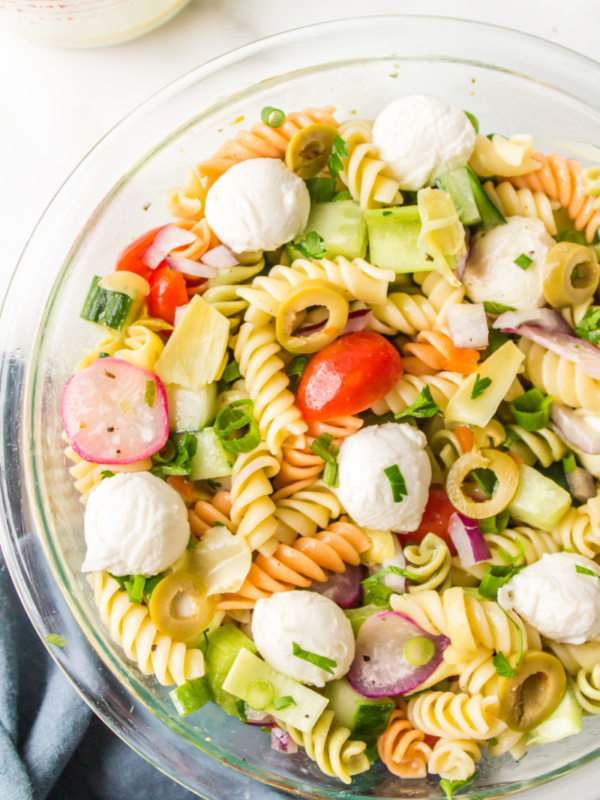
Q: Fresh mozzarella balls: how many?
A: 7